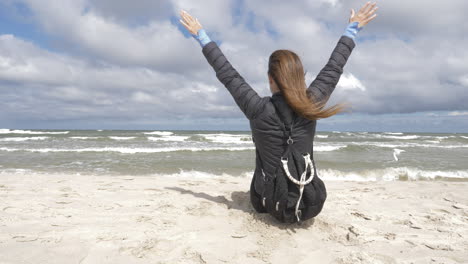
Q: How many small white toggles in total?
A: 2